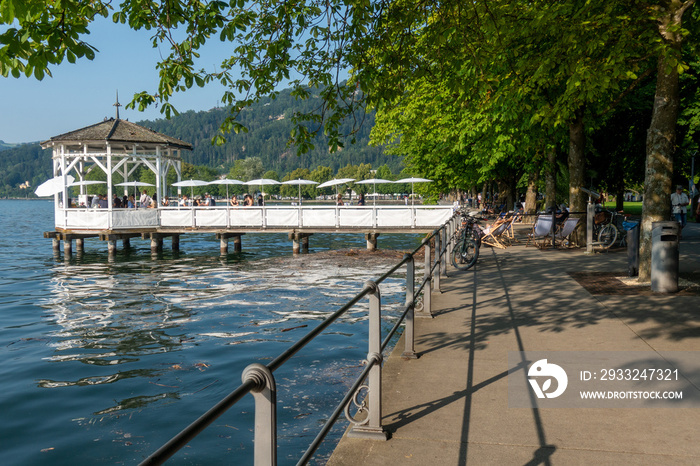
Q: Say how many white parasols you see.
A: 10